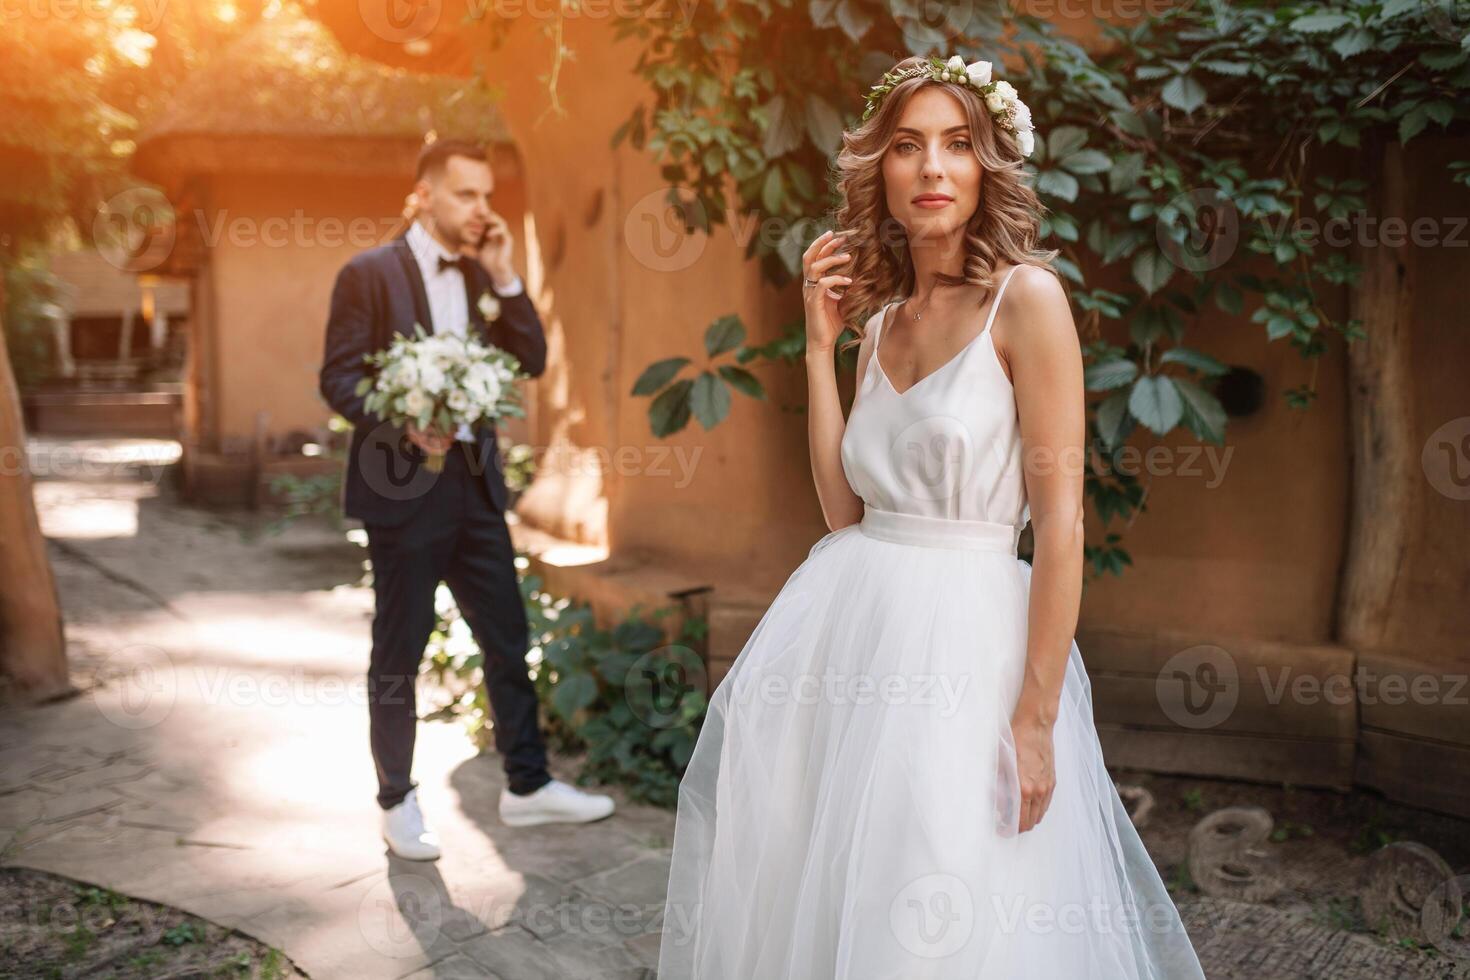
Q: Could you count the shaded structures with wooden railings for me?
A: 1